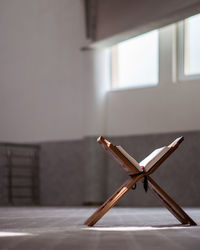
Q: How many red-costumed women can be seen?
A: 0